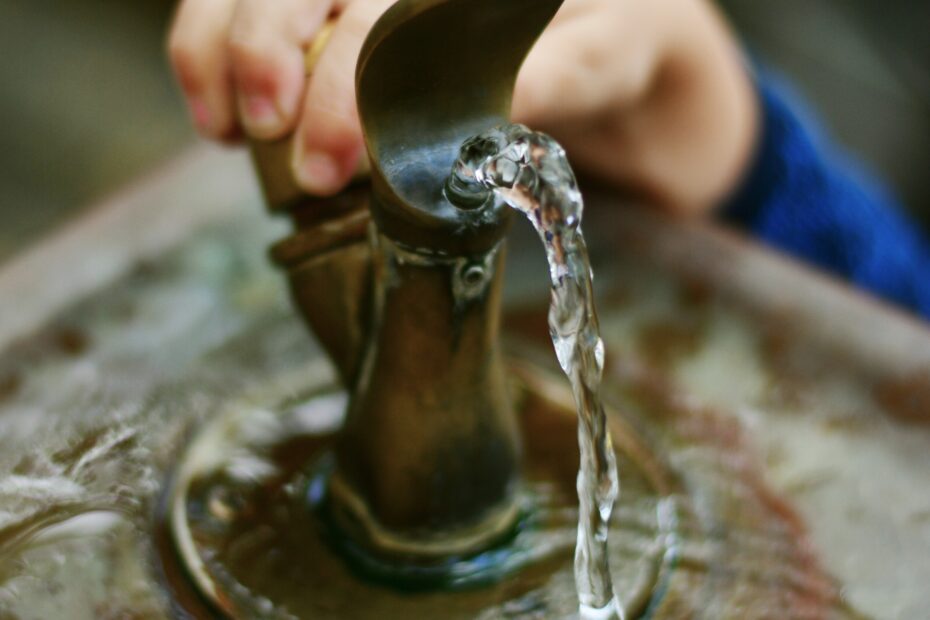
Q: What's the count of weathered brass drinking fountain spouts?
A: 1